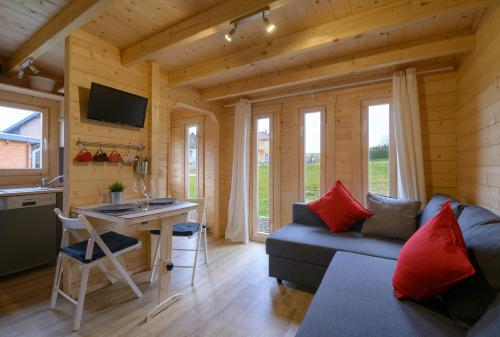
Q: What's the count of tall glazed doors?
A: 4